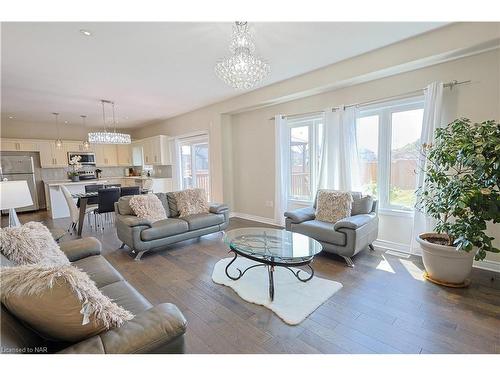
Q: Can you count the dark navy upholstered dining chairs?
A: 4